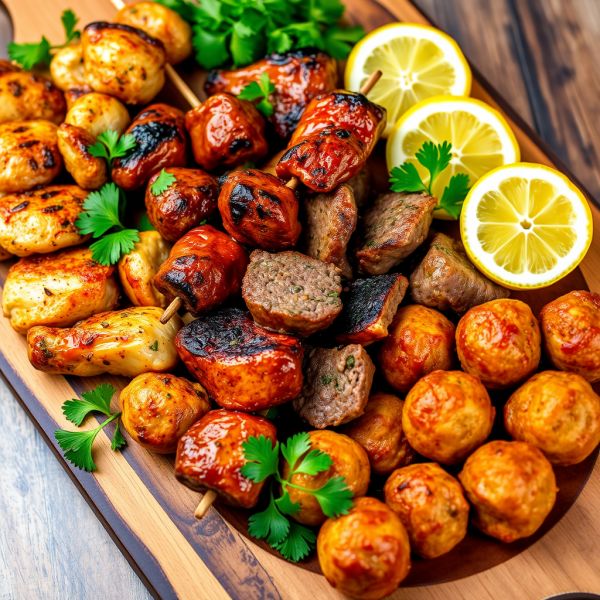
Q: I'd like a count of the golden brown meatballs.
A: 10